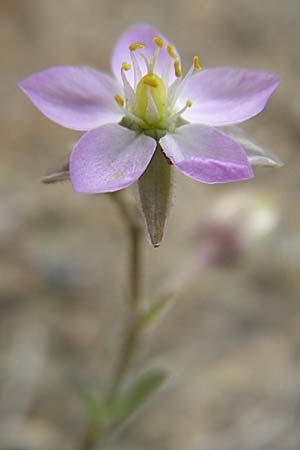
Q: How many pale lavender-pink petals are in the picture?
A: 5